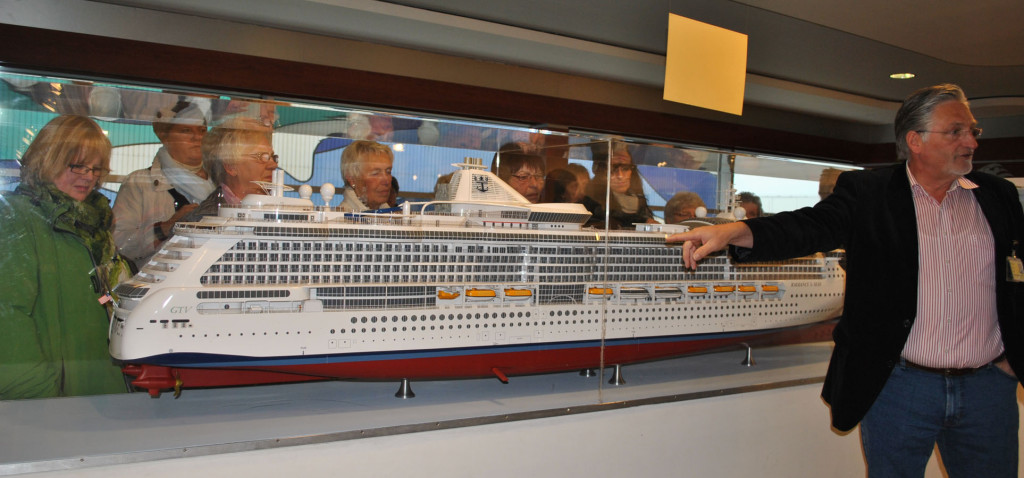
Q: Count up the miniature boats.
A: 1